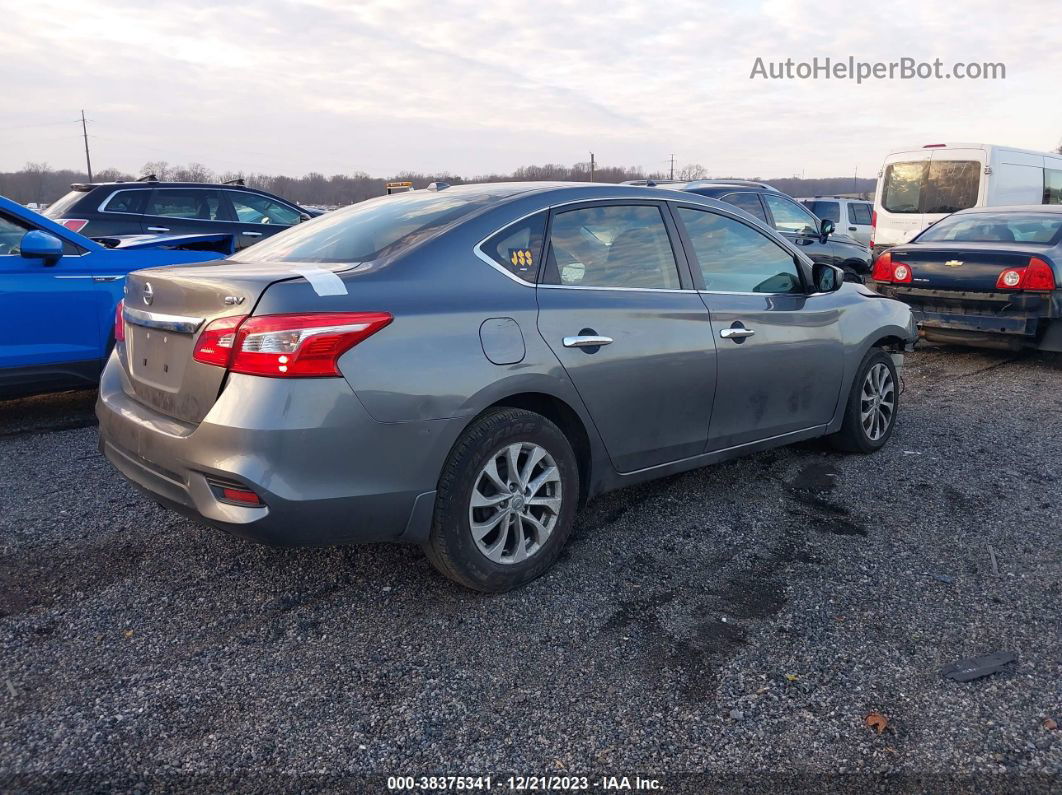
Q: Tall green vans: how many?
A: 0